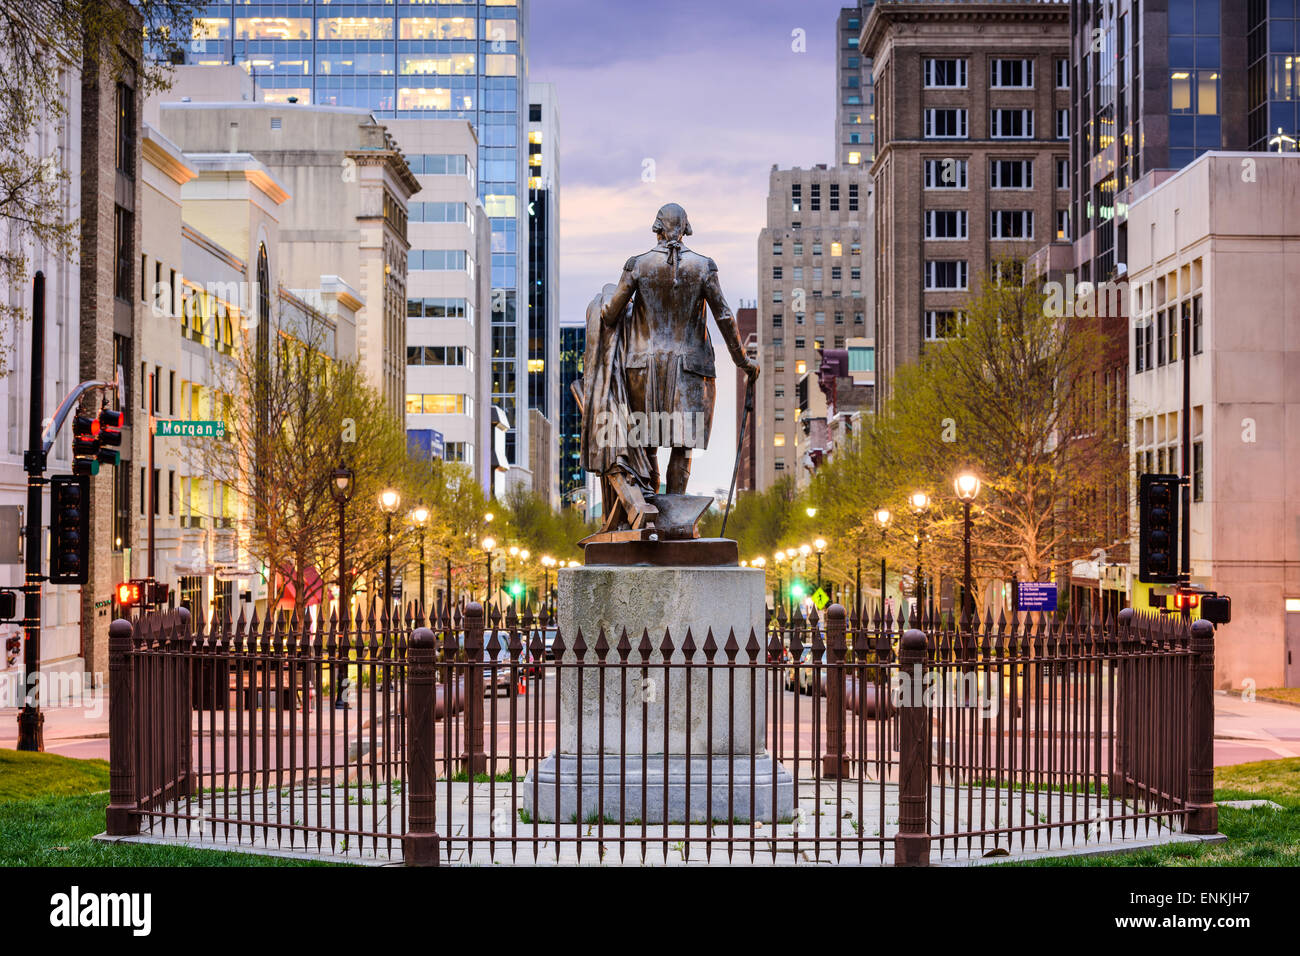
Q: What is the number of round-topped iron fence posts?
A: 8